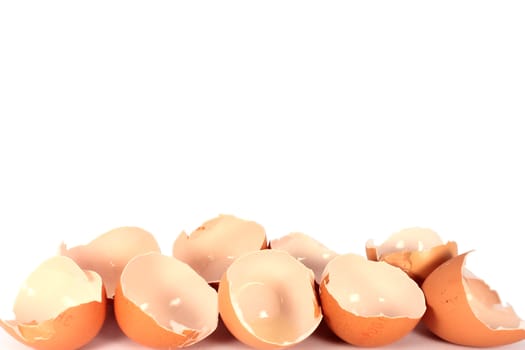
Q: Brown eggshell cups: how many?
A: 9